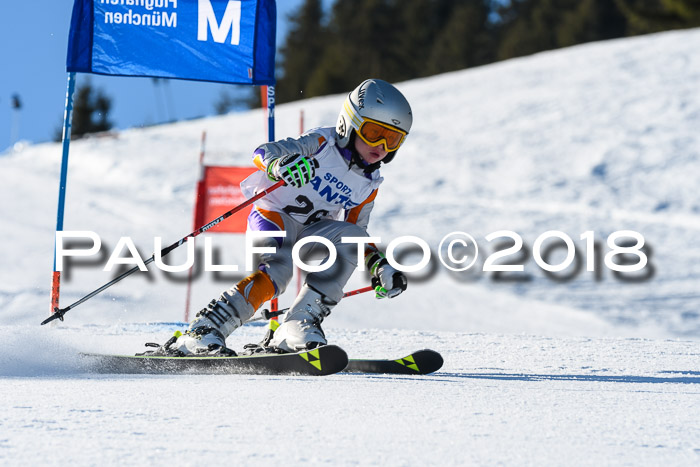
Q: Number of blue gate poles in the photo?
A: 2